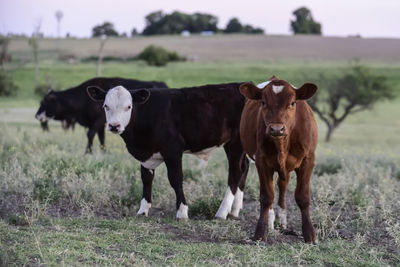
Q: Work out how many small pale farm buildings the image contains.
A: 2